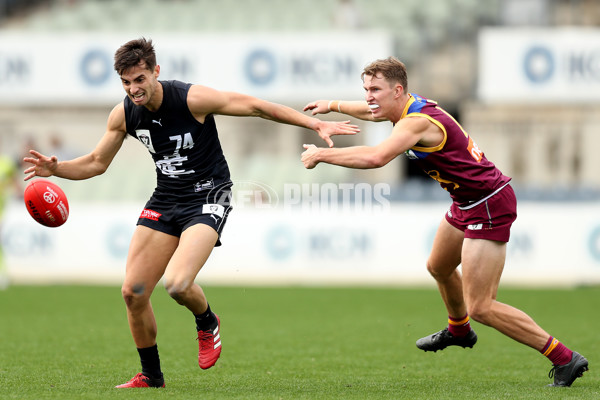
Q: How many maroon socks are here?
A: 2